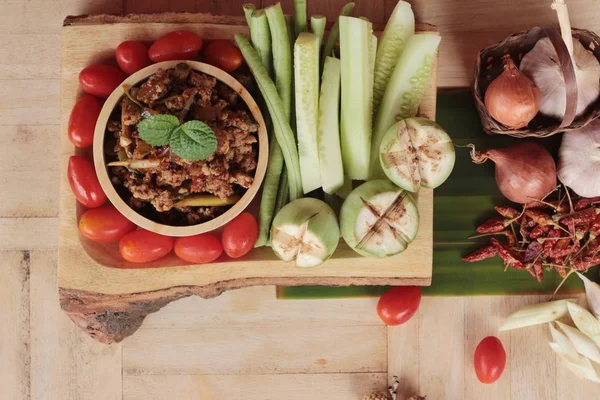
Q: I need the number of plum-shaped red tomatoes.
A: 12